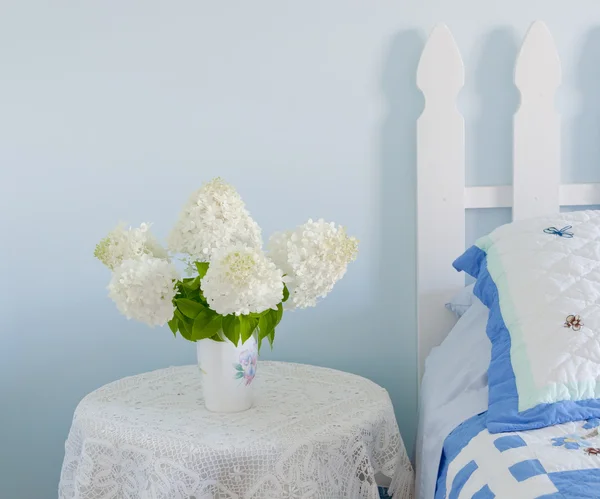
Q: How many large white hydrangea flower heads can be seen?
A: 5